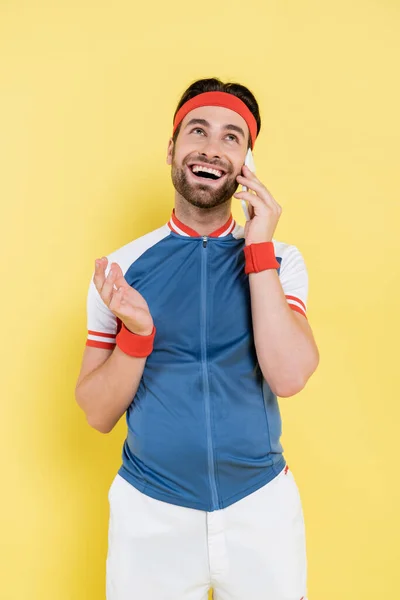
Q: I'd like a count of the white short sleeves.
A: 2